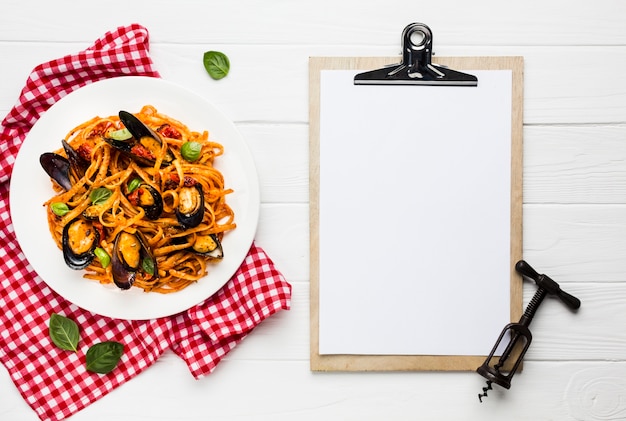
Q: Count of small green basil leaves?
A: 10